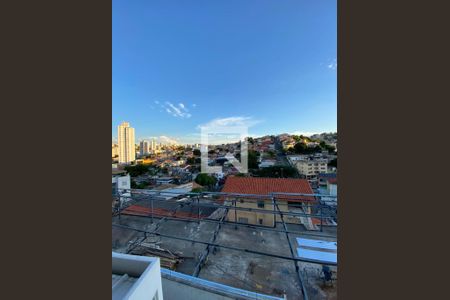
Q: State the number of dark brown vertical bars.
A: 2